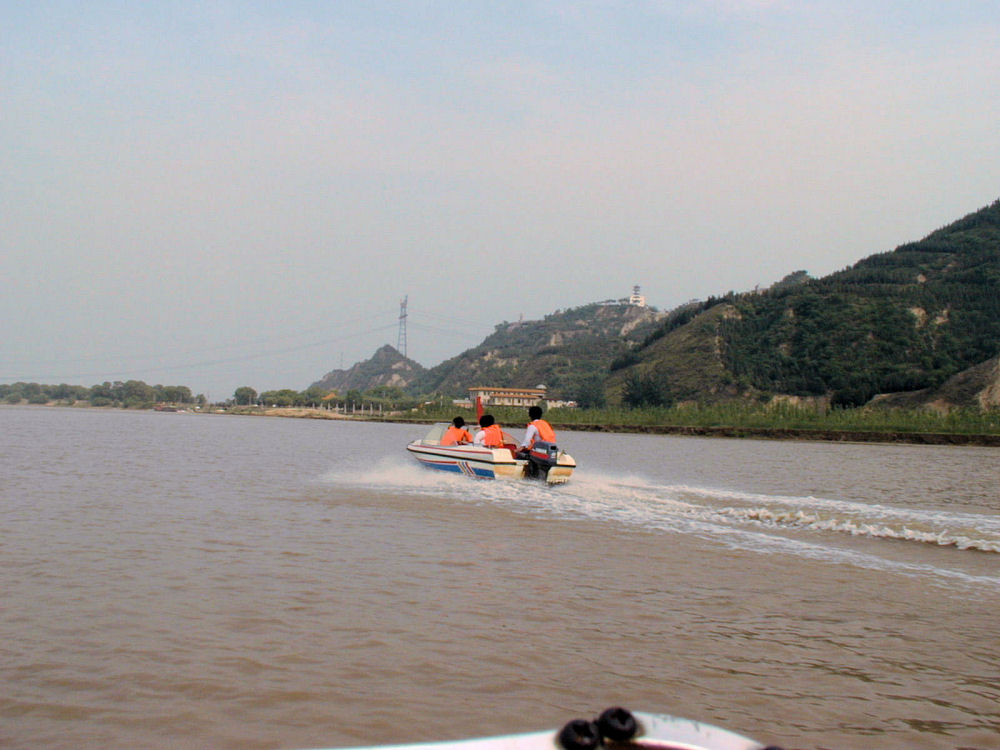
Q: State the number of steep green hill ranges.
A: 3